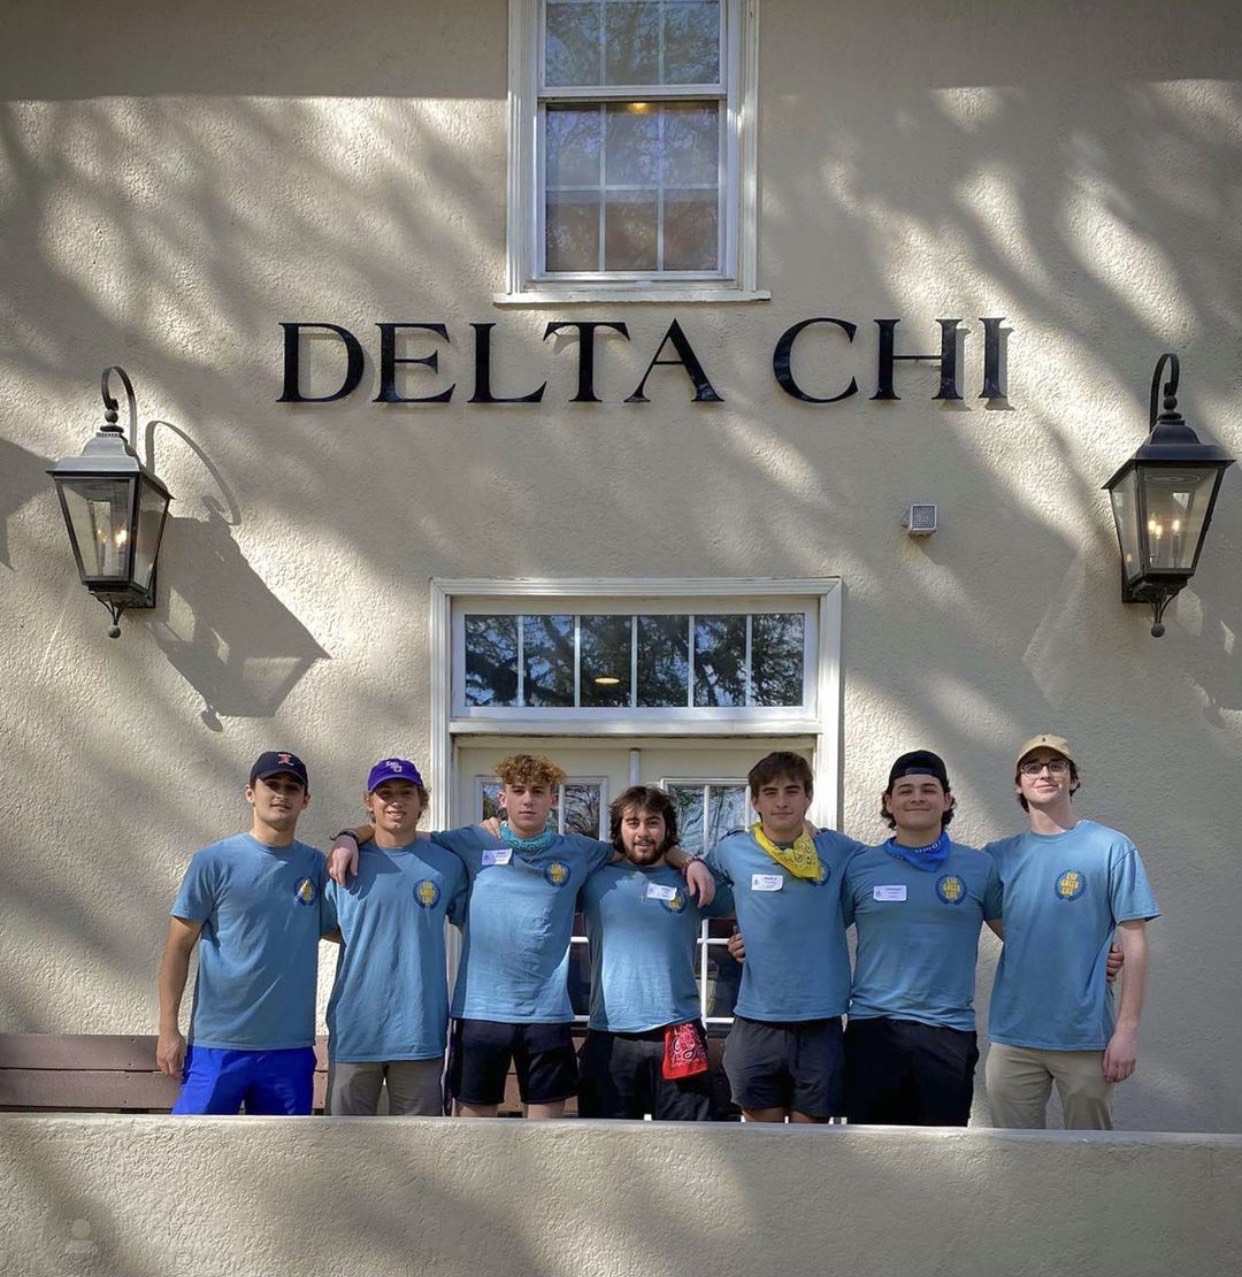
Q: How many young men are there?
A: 7